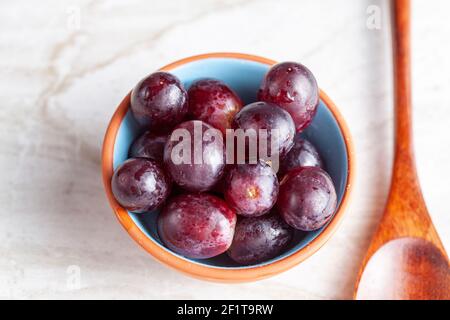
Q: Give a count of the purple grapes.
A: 12